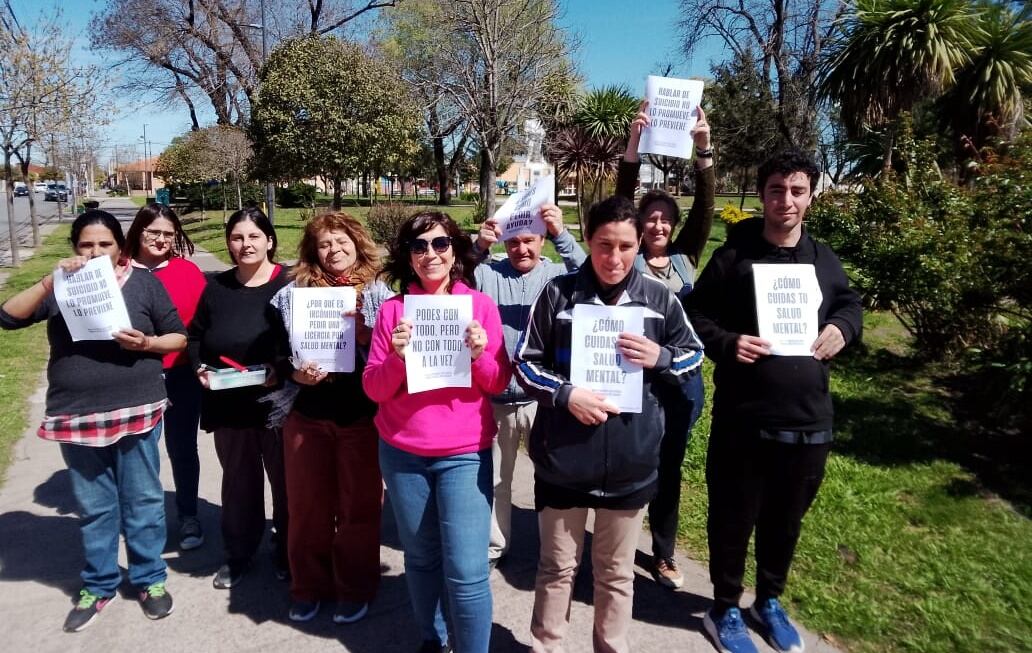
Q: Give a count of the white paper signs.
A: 7